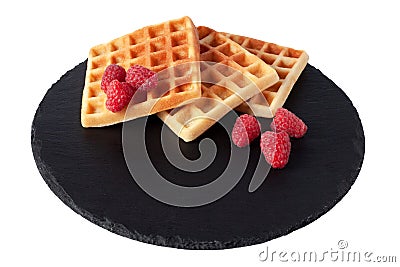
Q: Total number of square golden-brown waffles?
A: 3